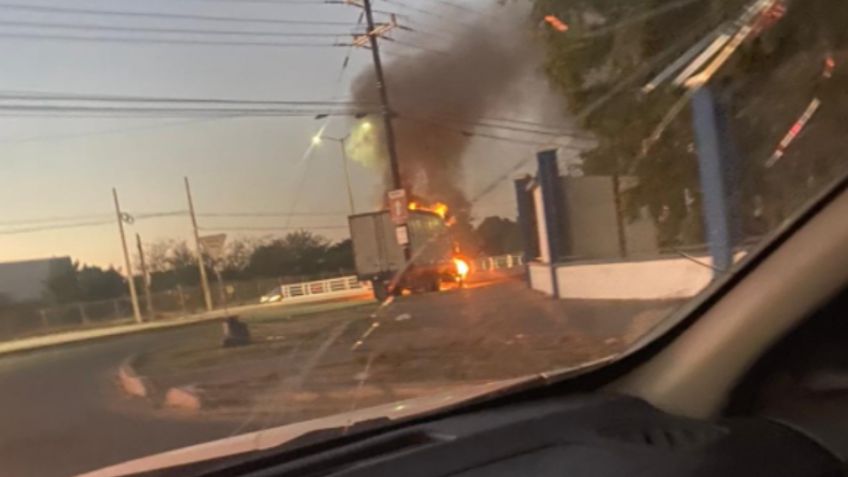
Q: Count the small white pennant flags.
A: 0